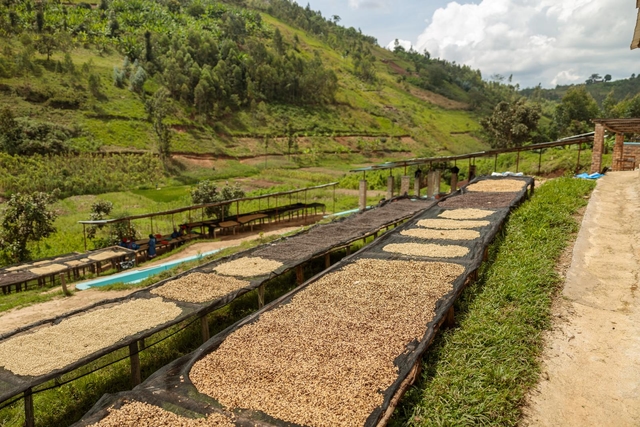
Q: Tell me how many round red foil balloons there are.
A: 0